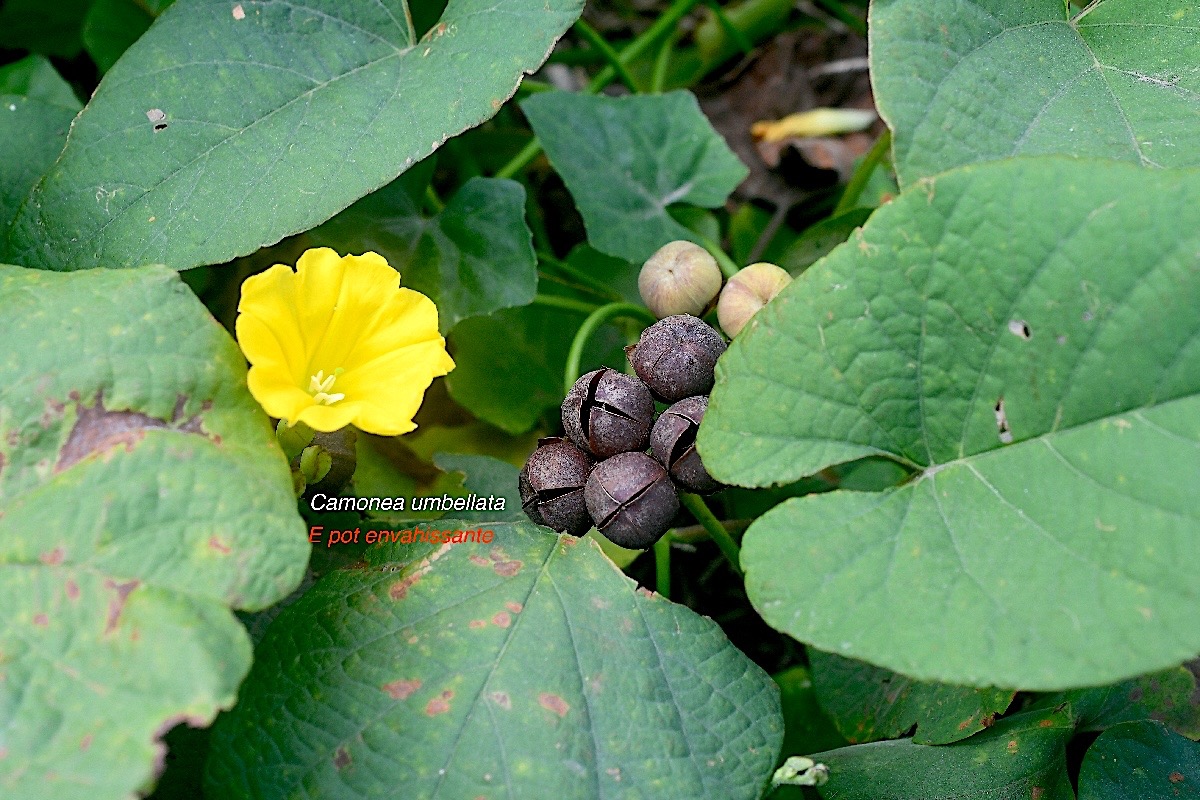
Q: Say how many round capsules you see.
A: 7